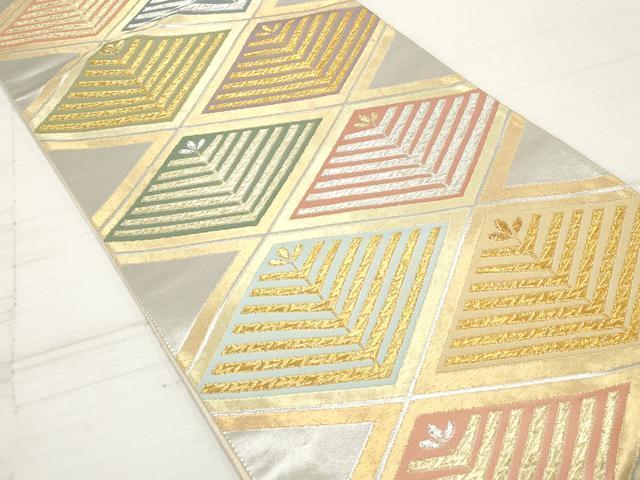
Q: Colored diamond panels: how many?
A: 9